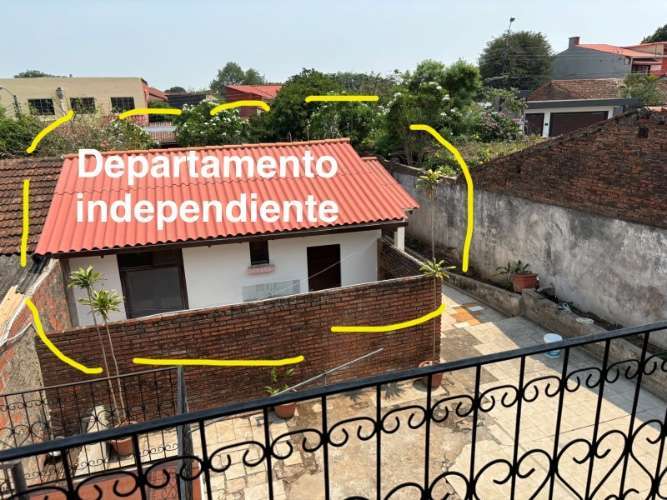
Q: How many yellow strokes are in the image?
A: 9